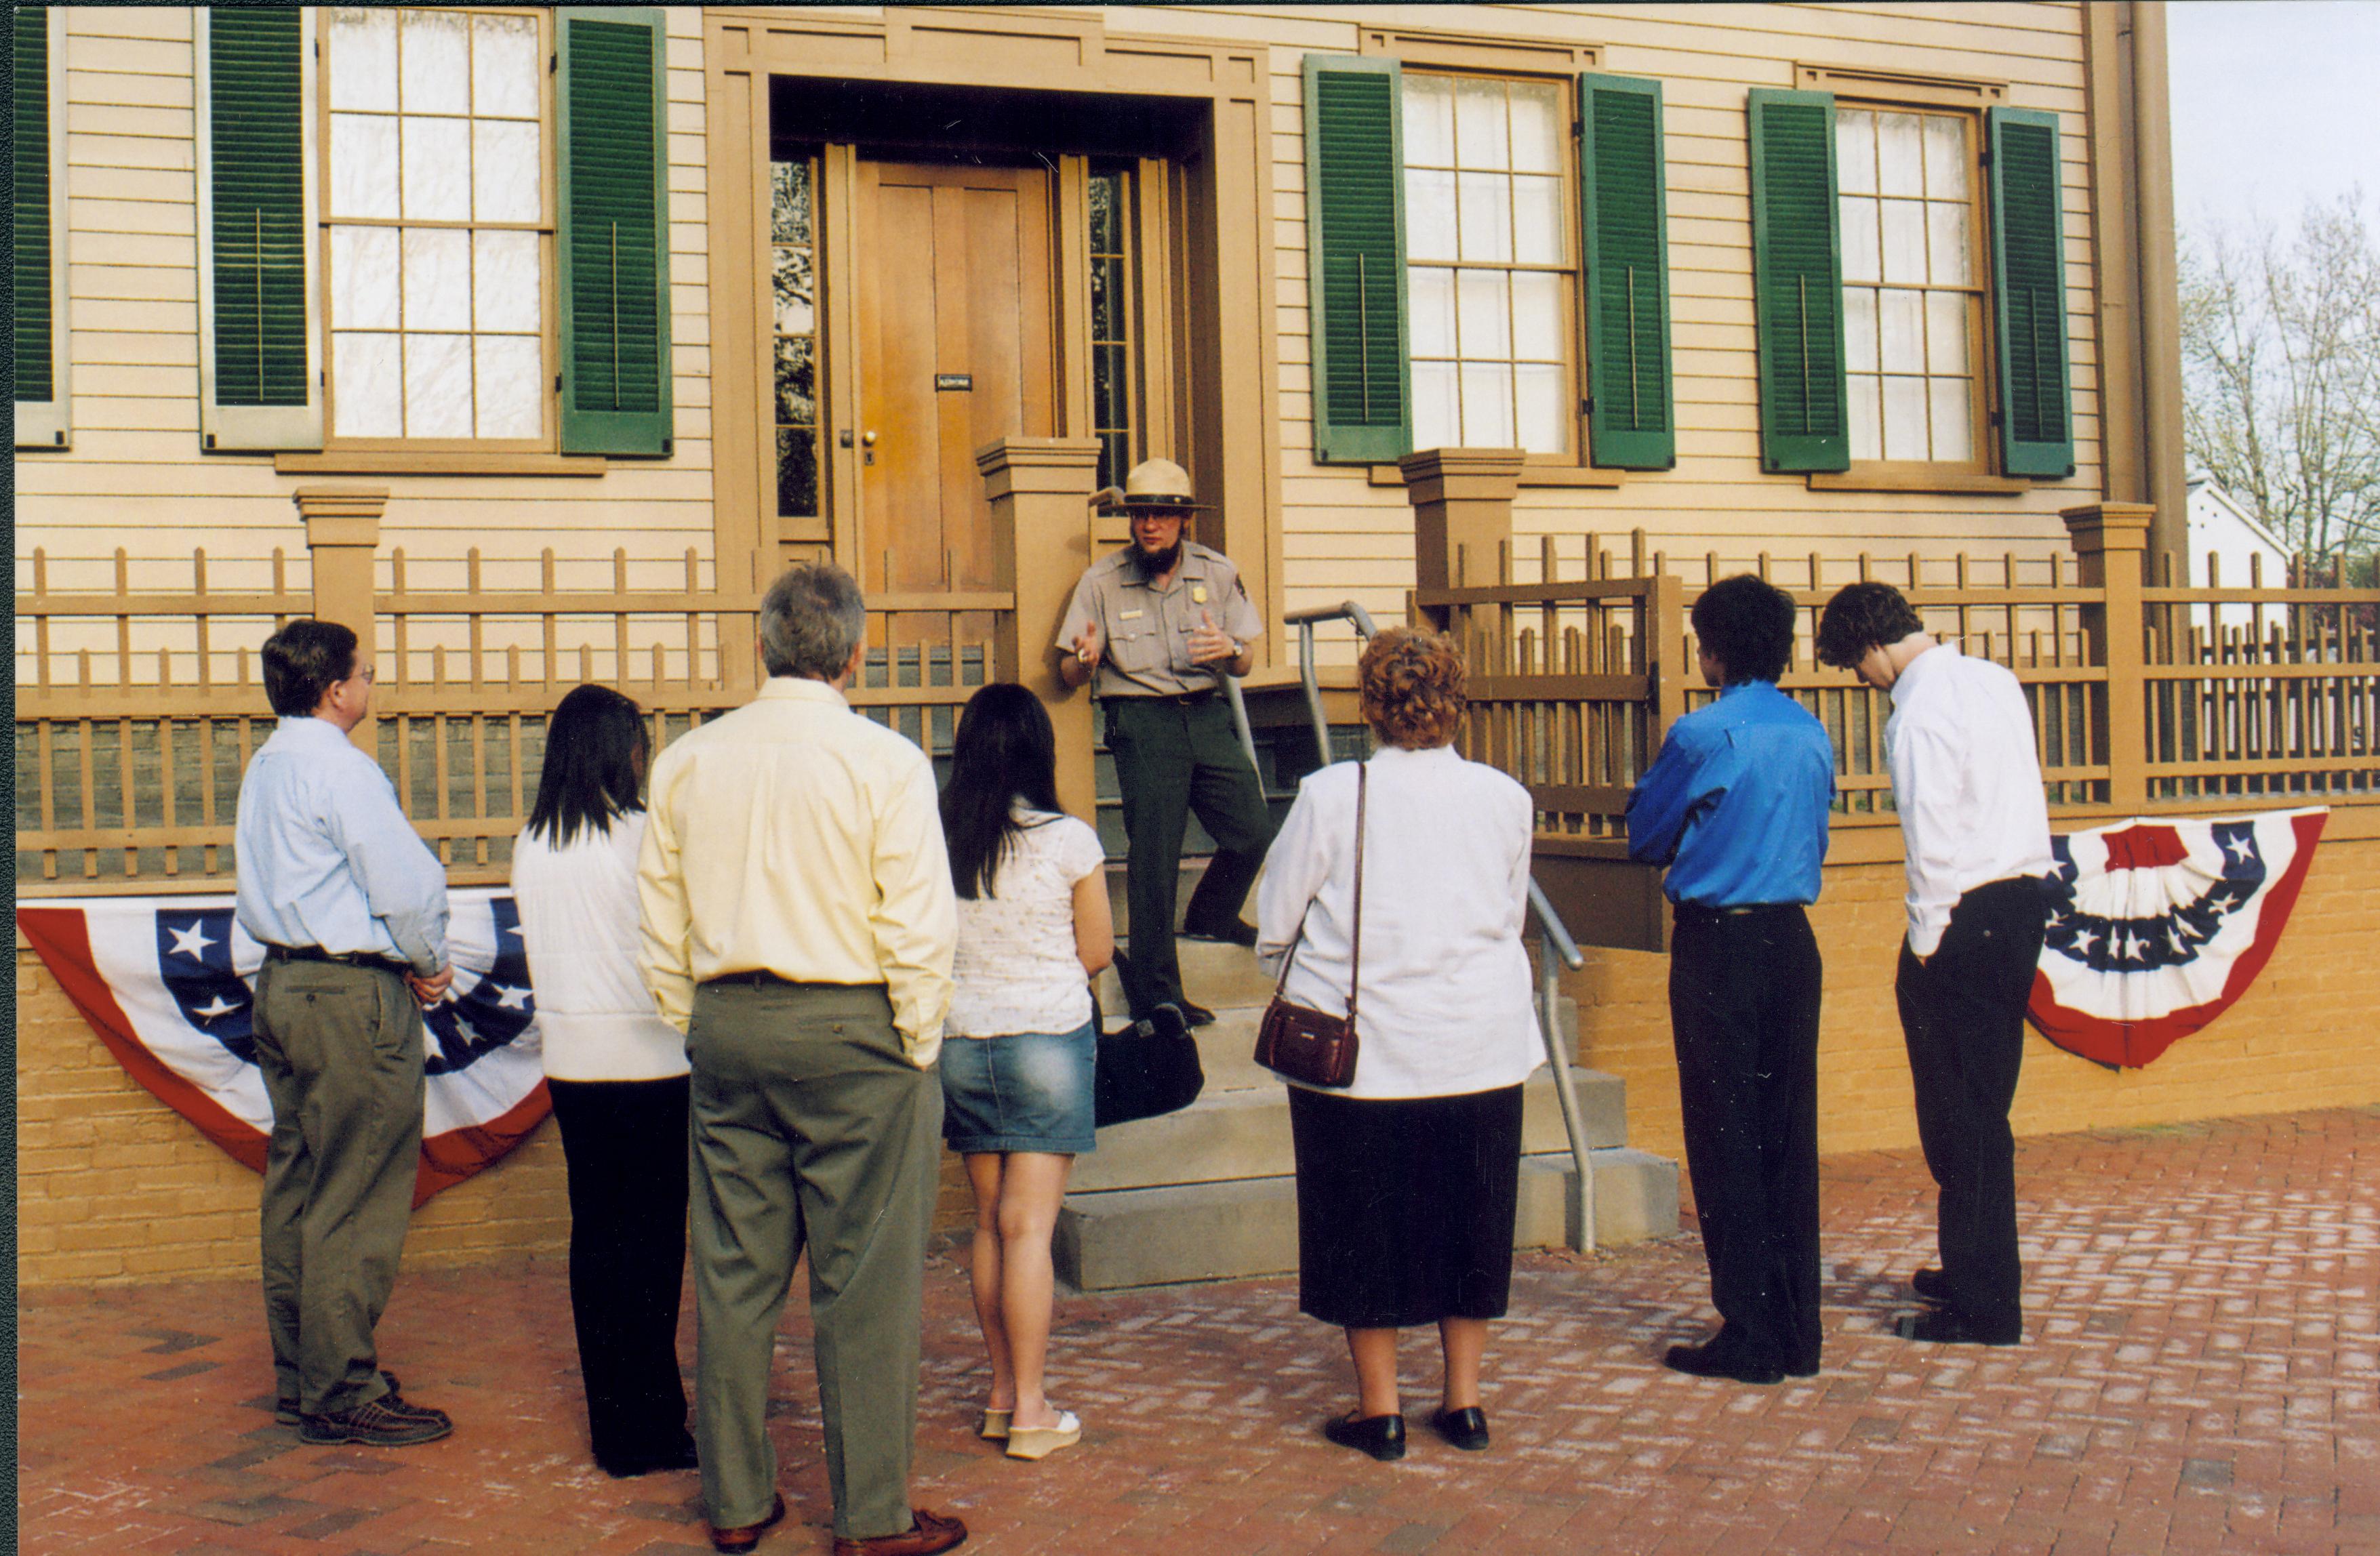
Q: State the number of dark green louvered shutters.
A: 7